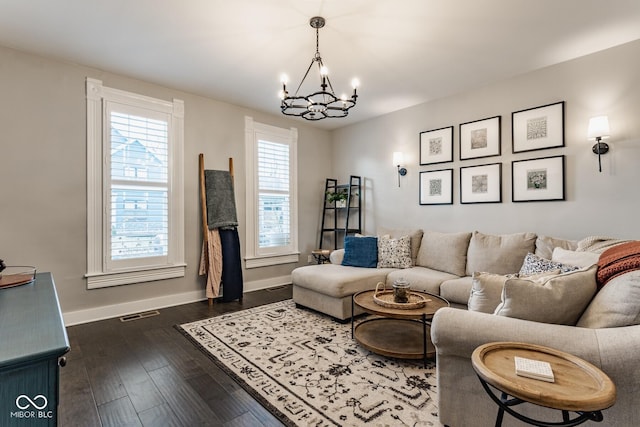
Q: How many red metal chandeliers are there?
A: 0